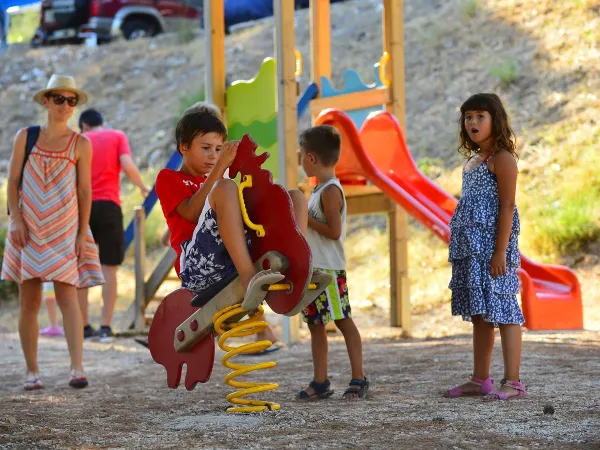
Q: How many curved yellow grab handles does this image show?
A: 3